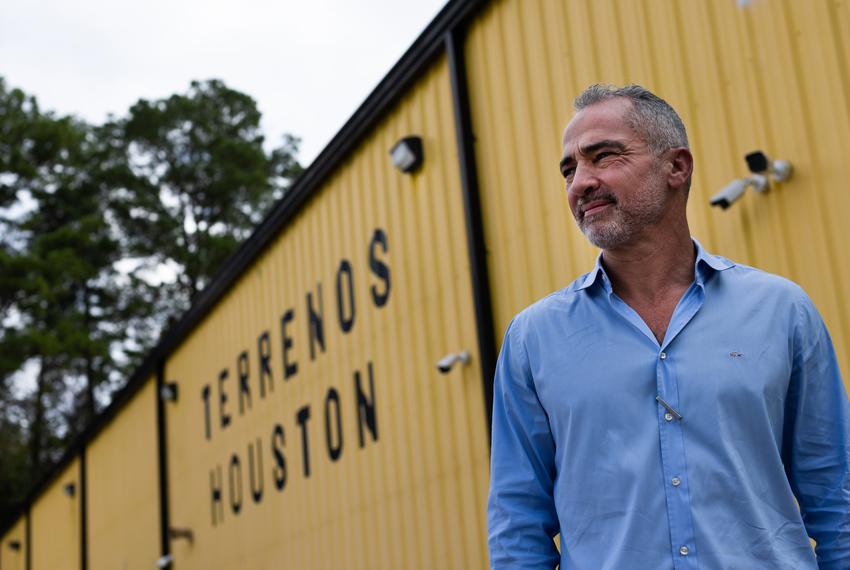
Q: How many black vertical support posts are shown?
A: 4